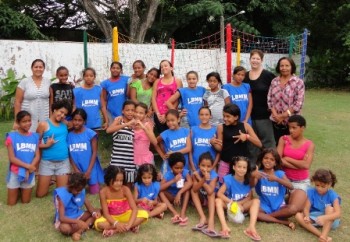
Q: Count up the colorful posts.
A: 7